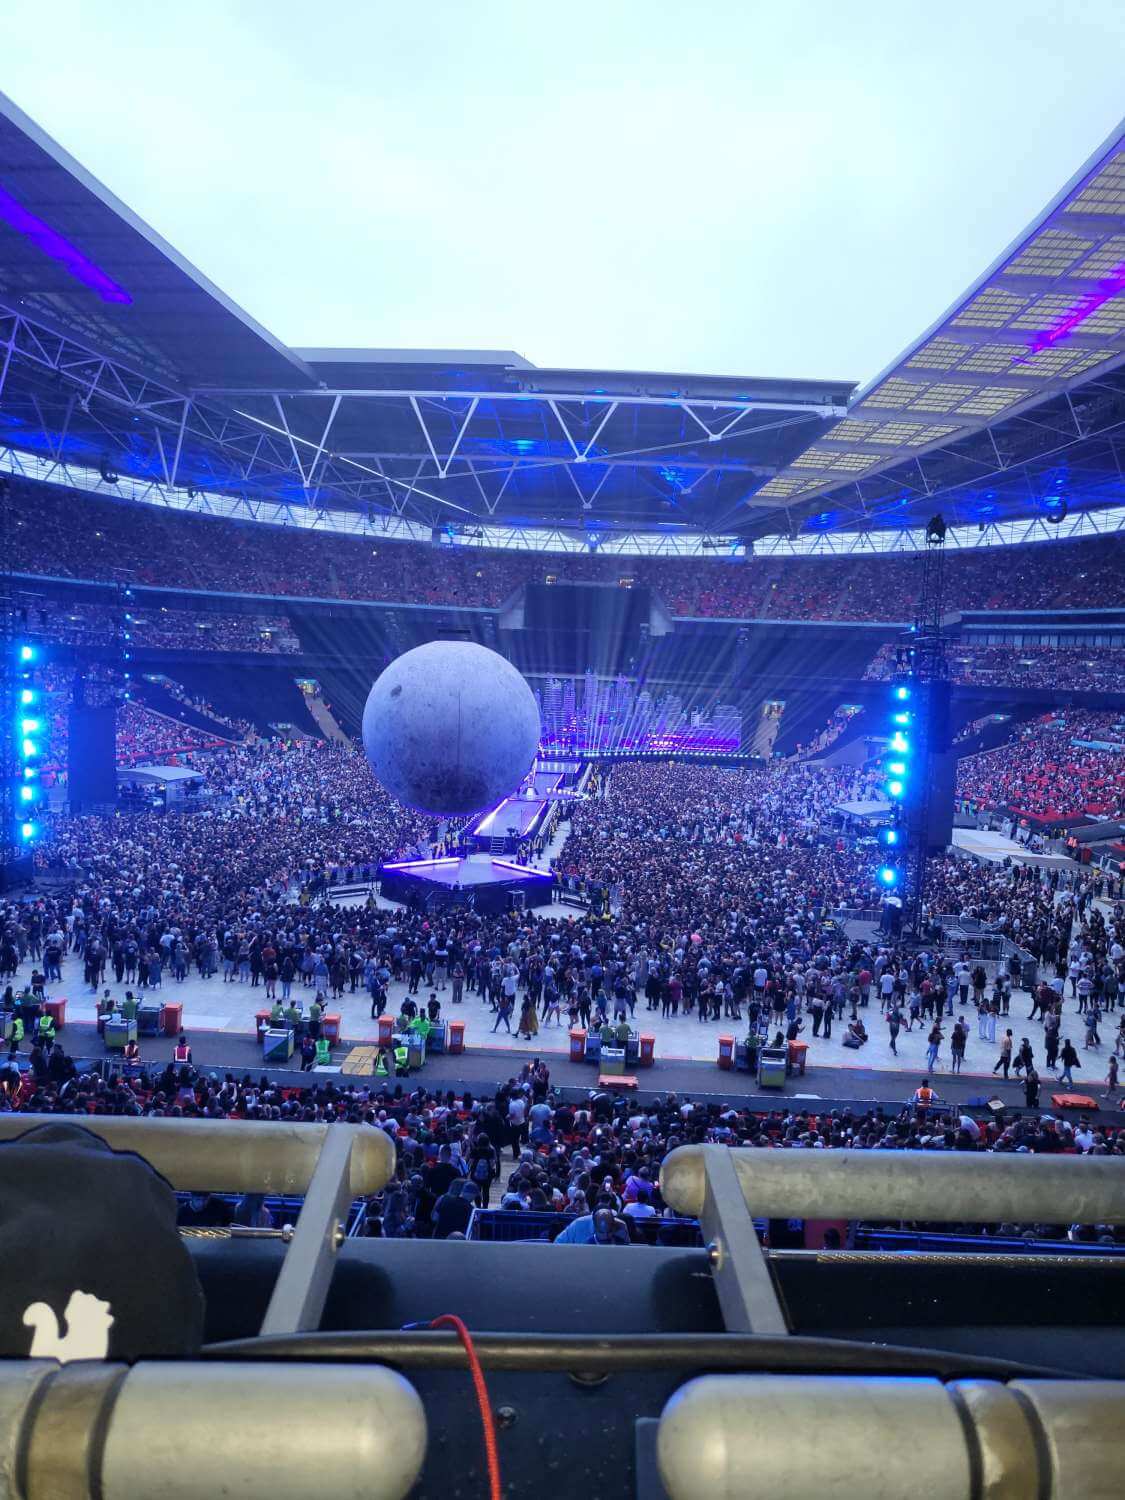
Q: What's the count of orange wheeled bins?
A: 11